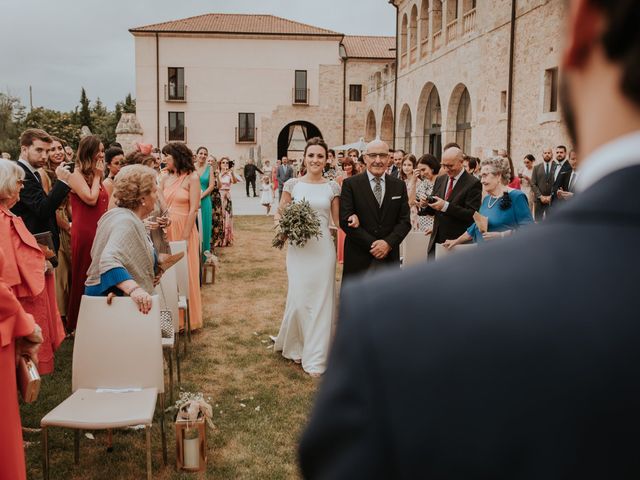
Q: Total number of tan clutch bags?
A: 1